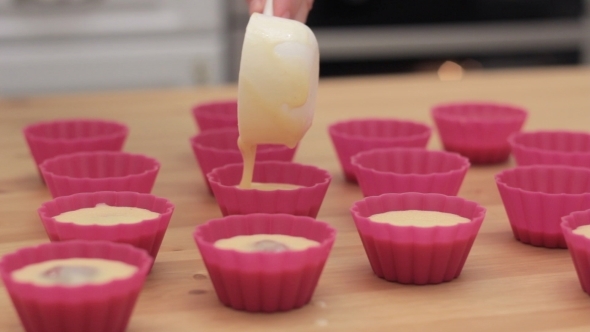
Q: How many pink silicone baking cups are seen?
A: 15